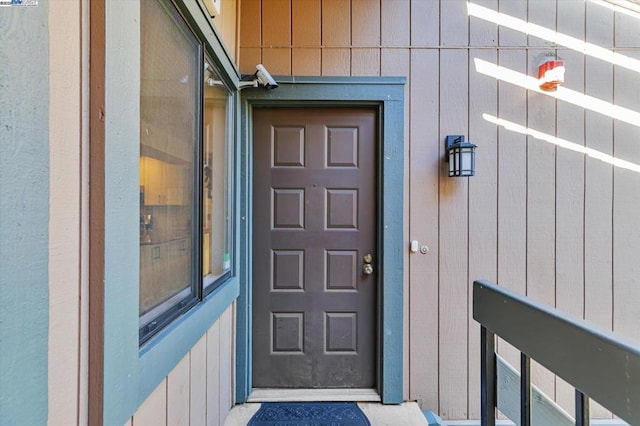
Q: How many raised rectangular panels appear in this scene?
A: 8